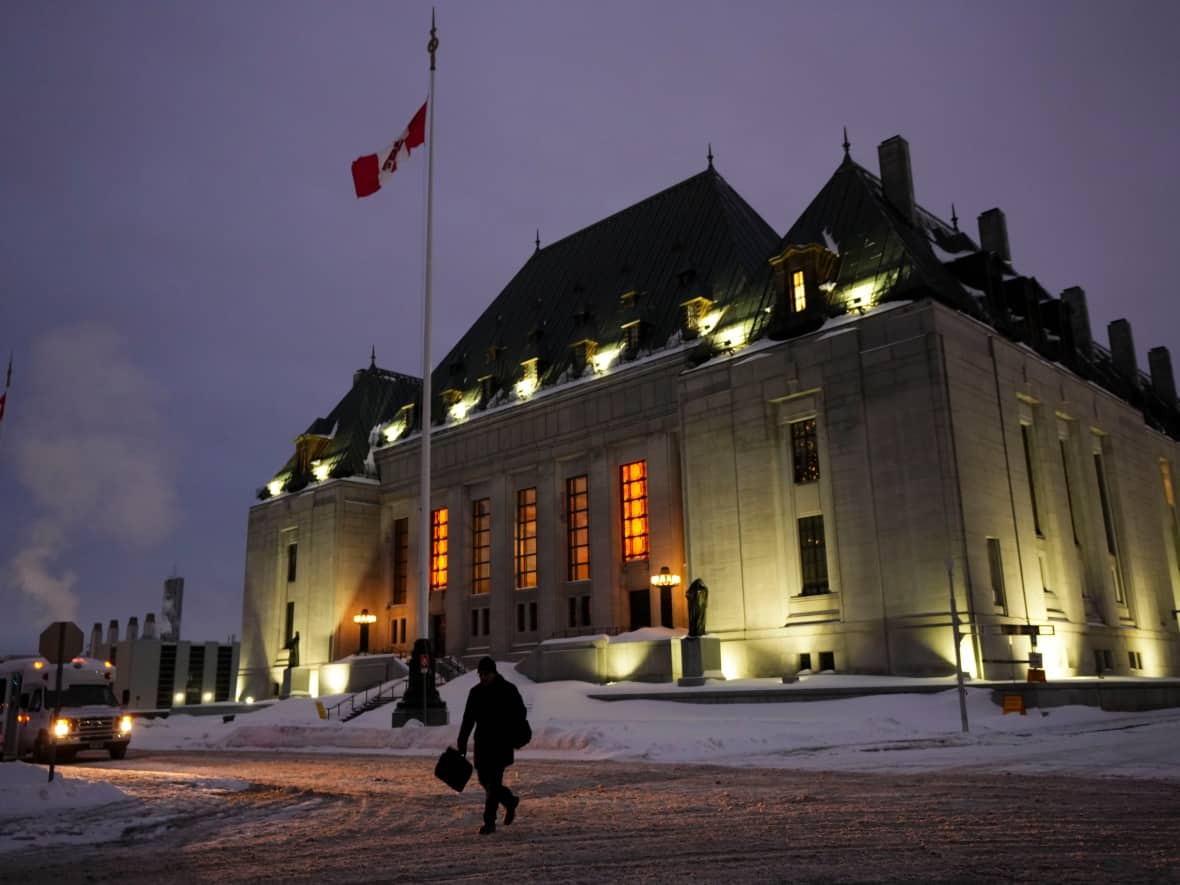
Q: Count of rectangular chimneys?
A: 5